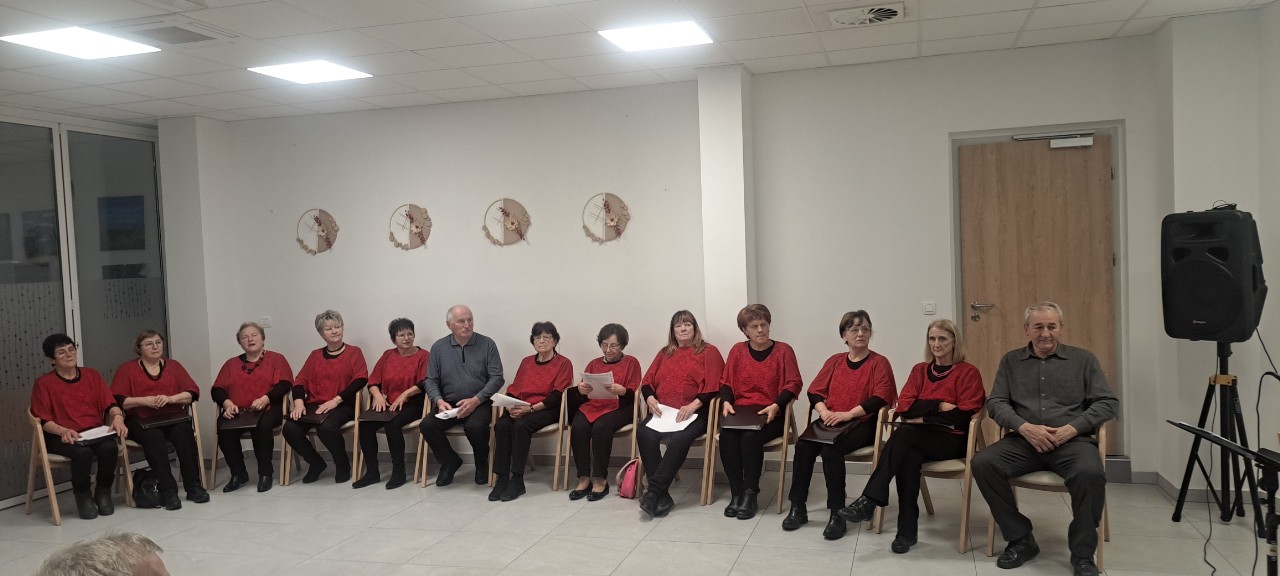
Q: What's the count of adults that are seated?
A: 13